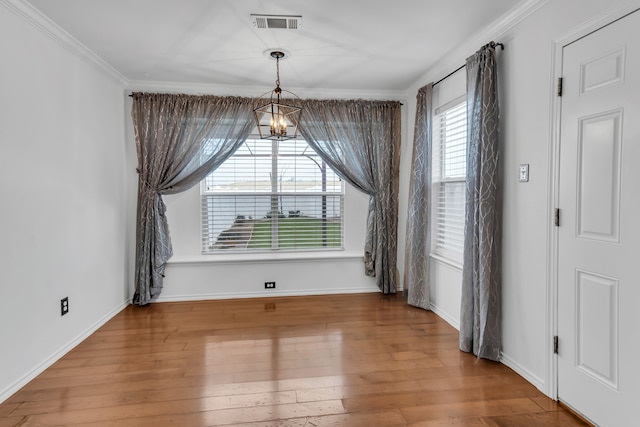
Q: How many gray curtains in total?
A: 4